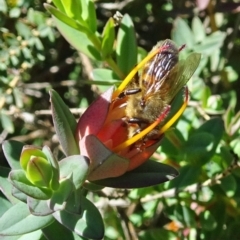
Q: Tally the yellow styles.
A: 3